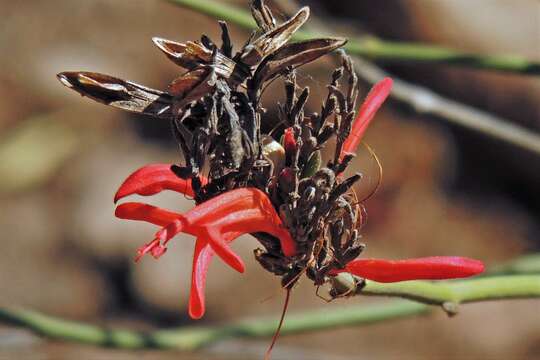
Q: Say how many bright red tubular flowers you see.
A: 4